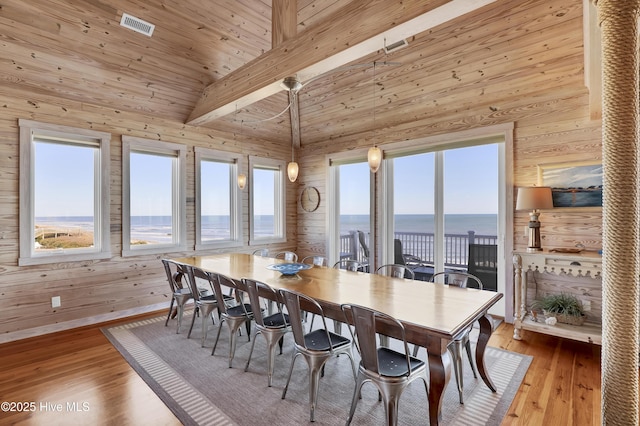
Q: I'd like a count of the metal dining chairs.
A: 12